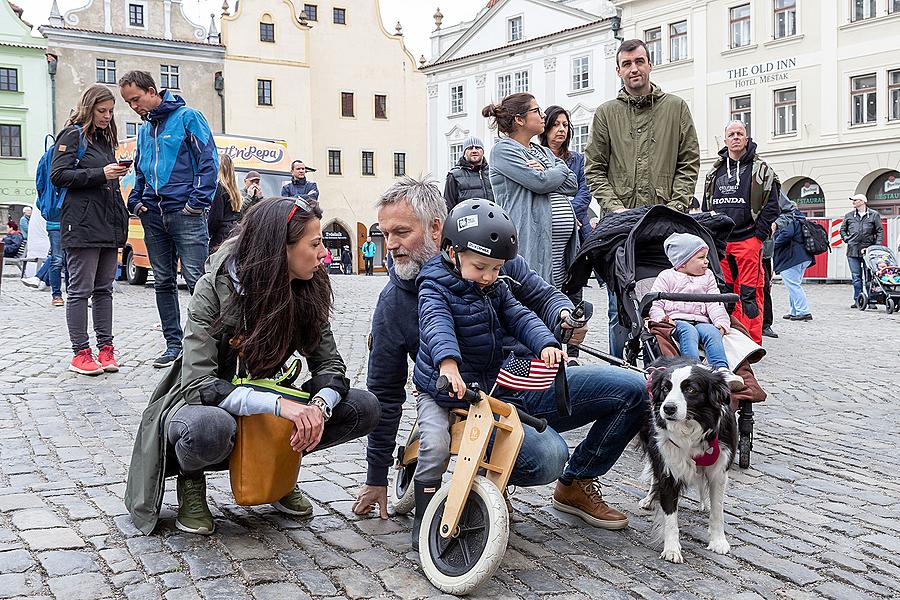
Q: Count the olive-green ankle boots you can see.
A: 2